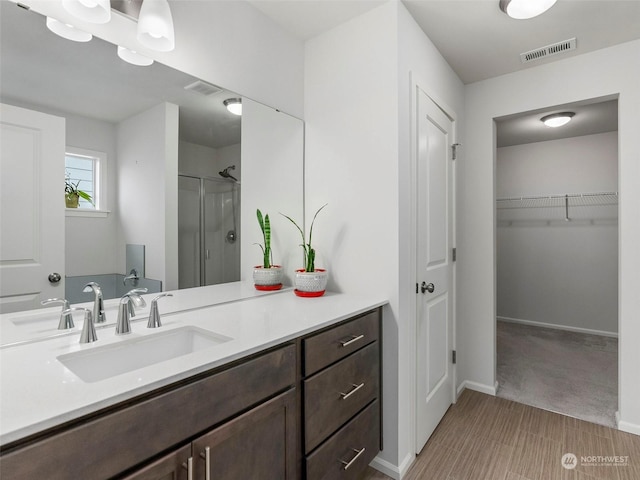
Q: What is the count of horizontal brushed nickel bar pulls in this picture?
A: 3